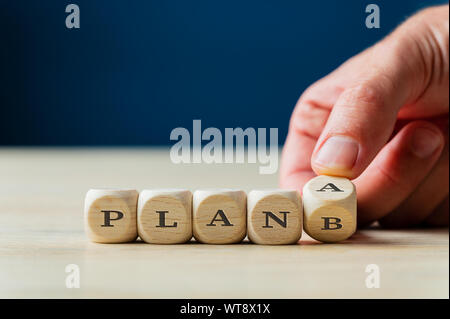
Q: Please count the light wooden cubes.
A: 5